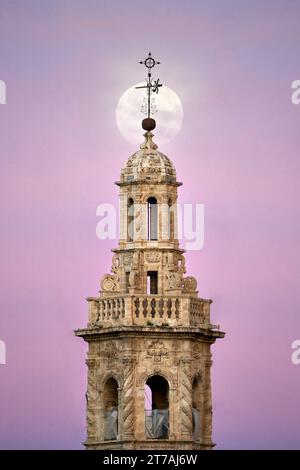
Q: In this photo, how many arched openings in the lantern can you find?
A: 3